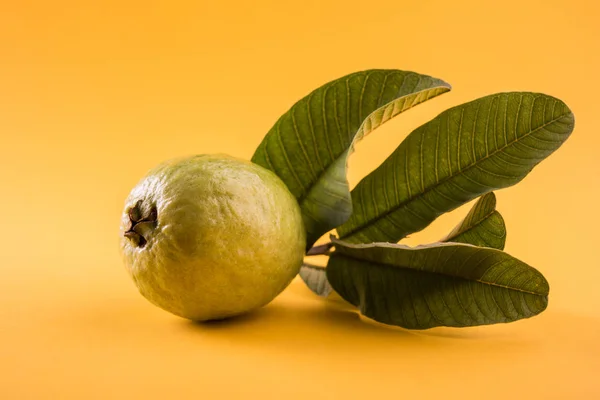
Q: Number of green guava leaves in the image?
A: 5